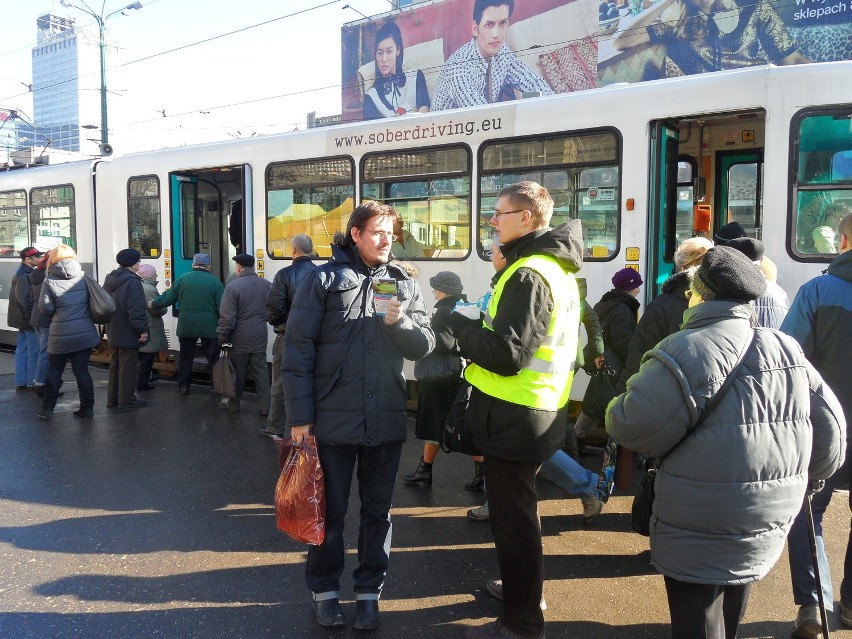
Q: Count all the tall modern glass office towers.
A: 1